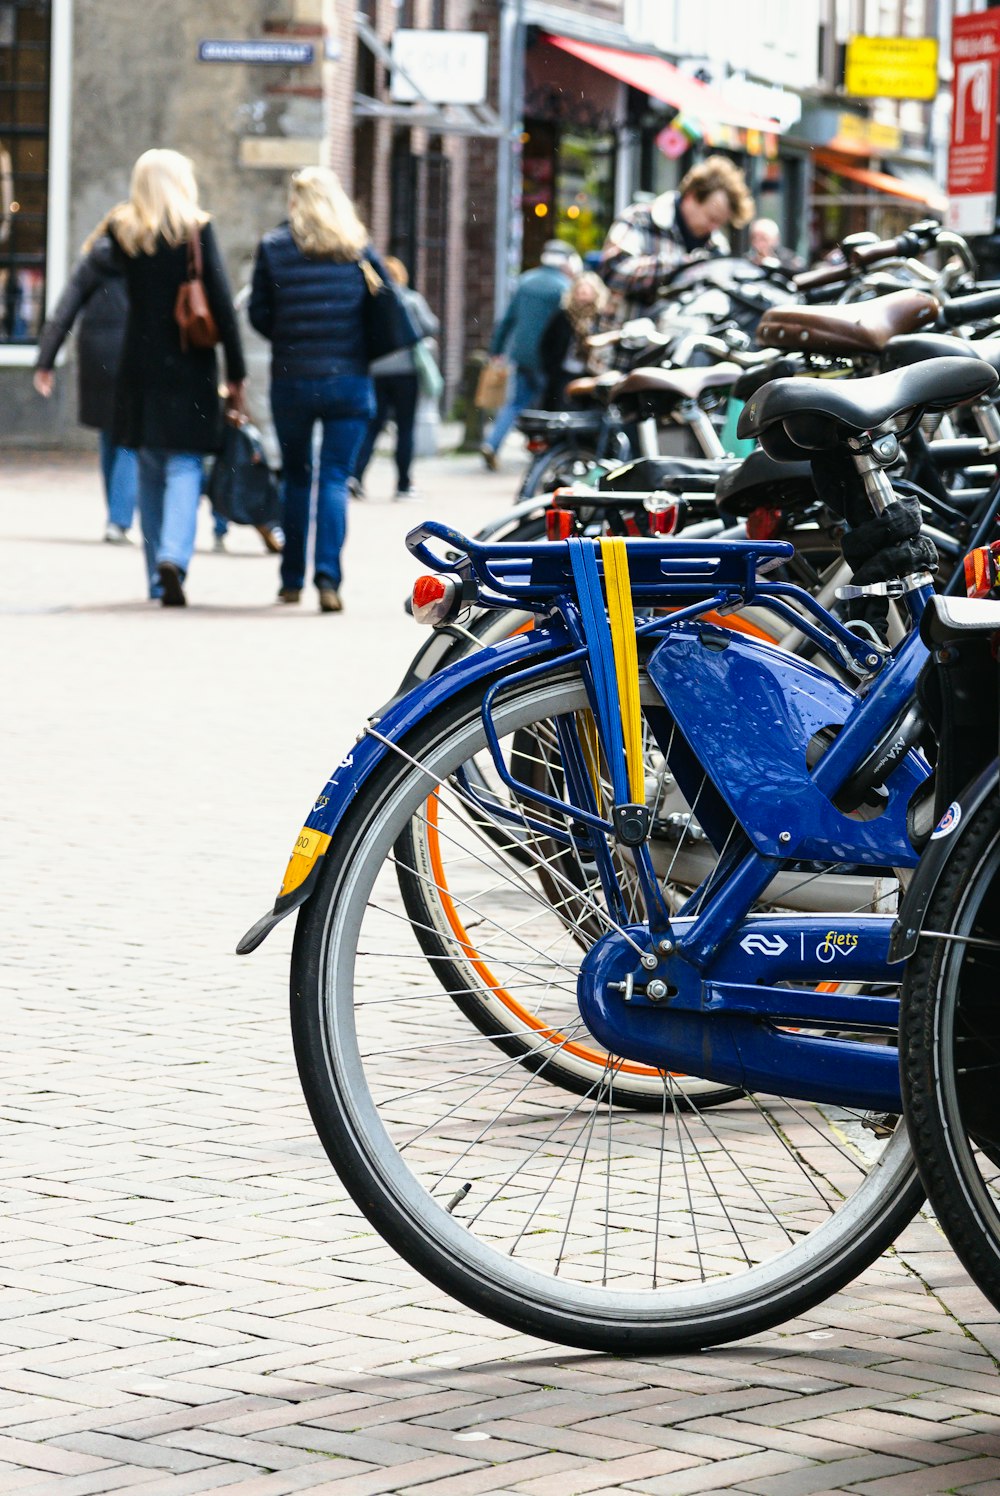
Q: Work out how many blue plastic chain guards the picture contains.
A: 1